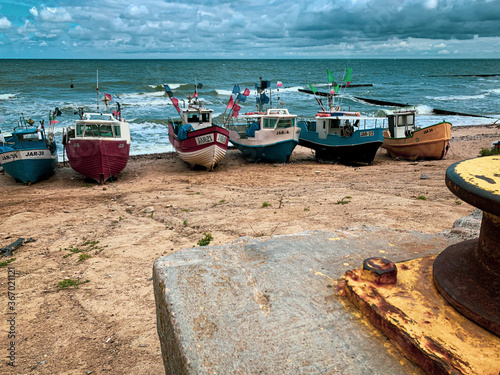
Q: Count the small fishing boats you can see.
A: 6